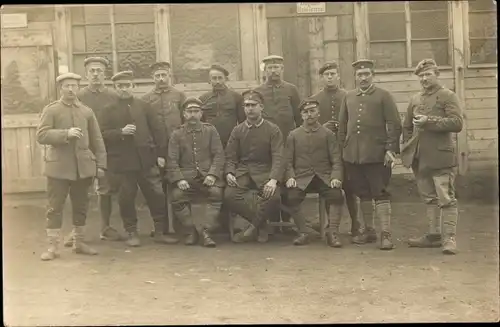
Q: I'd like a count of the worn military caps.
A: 12